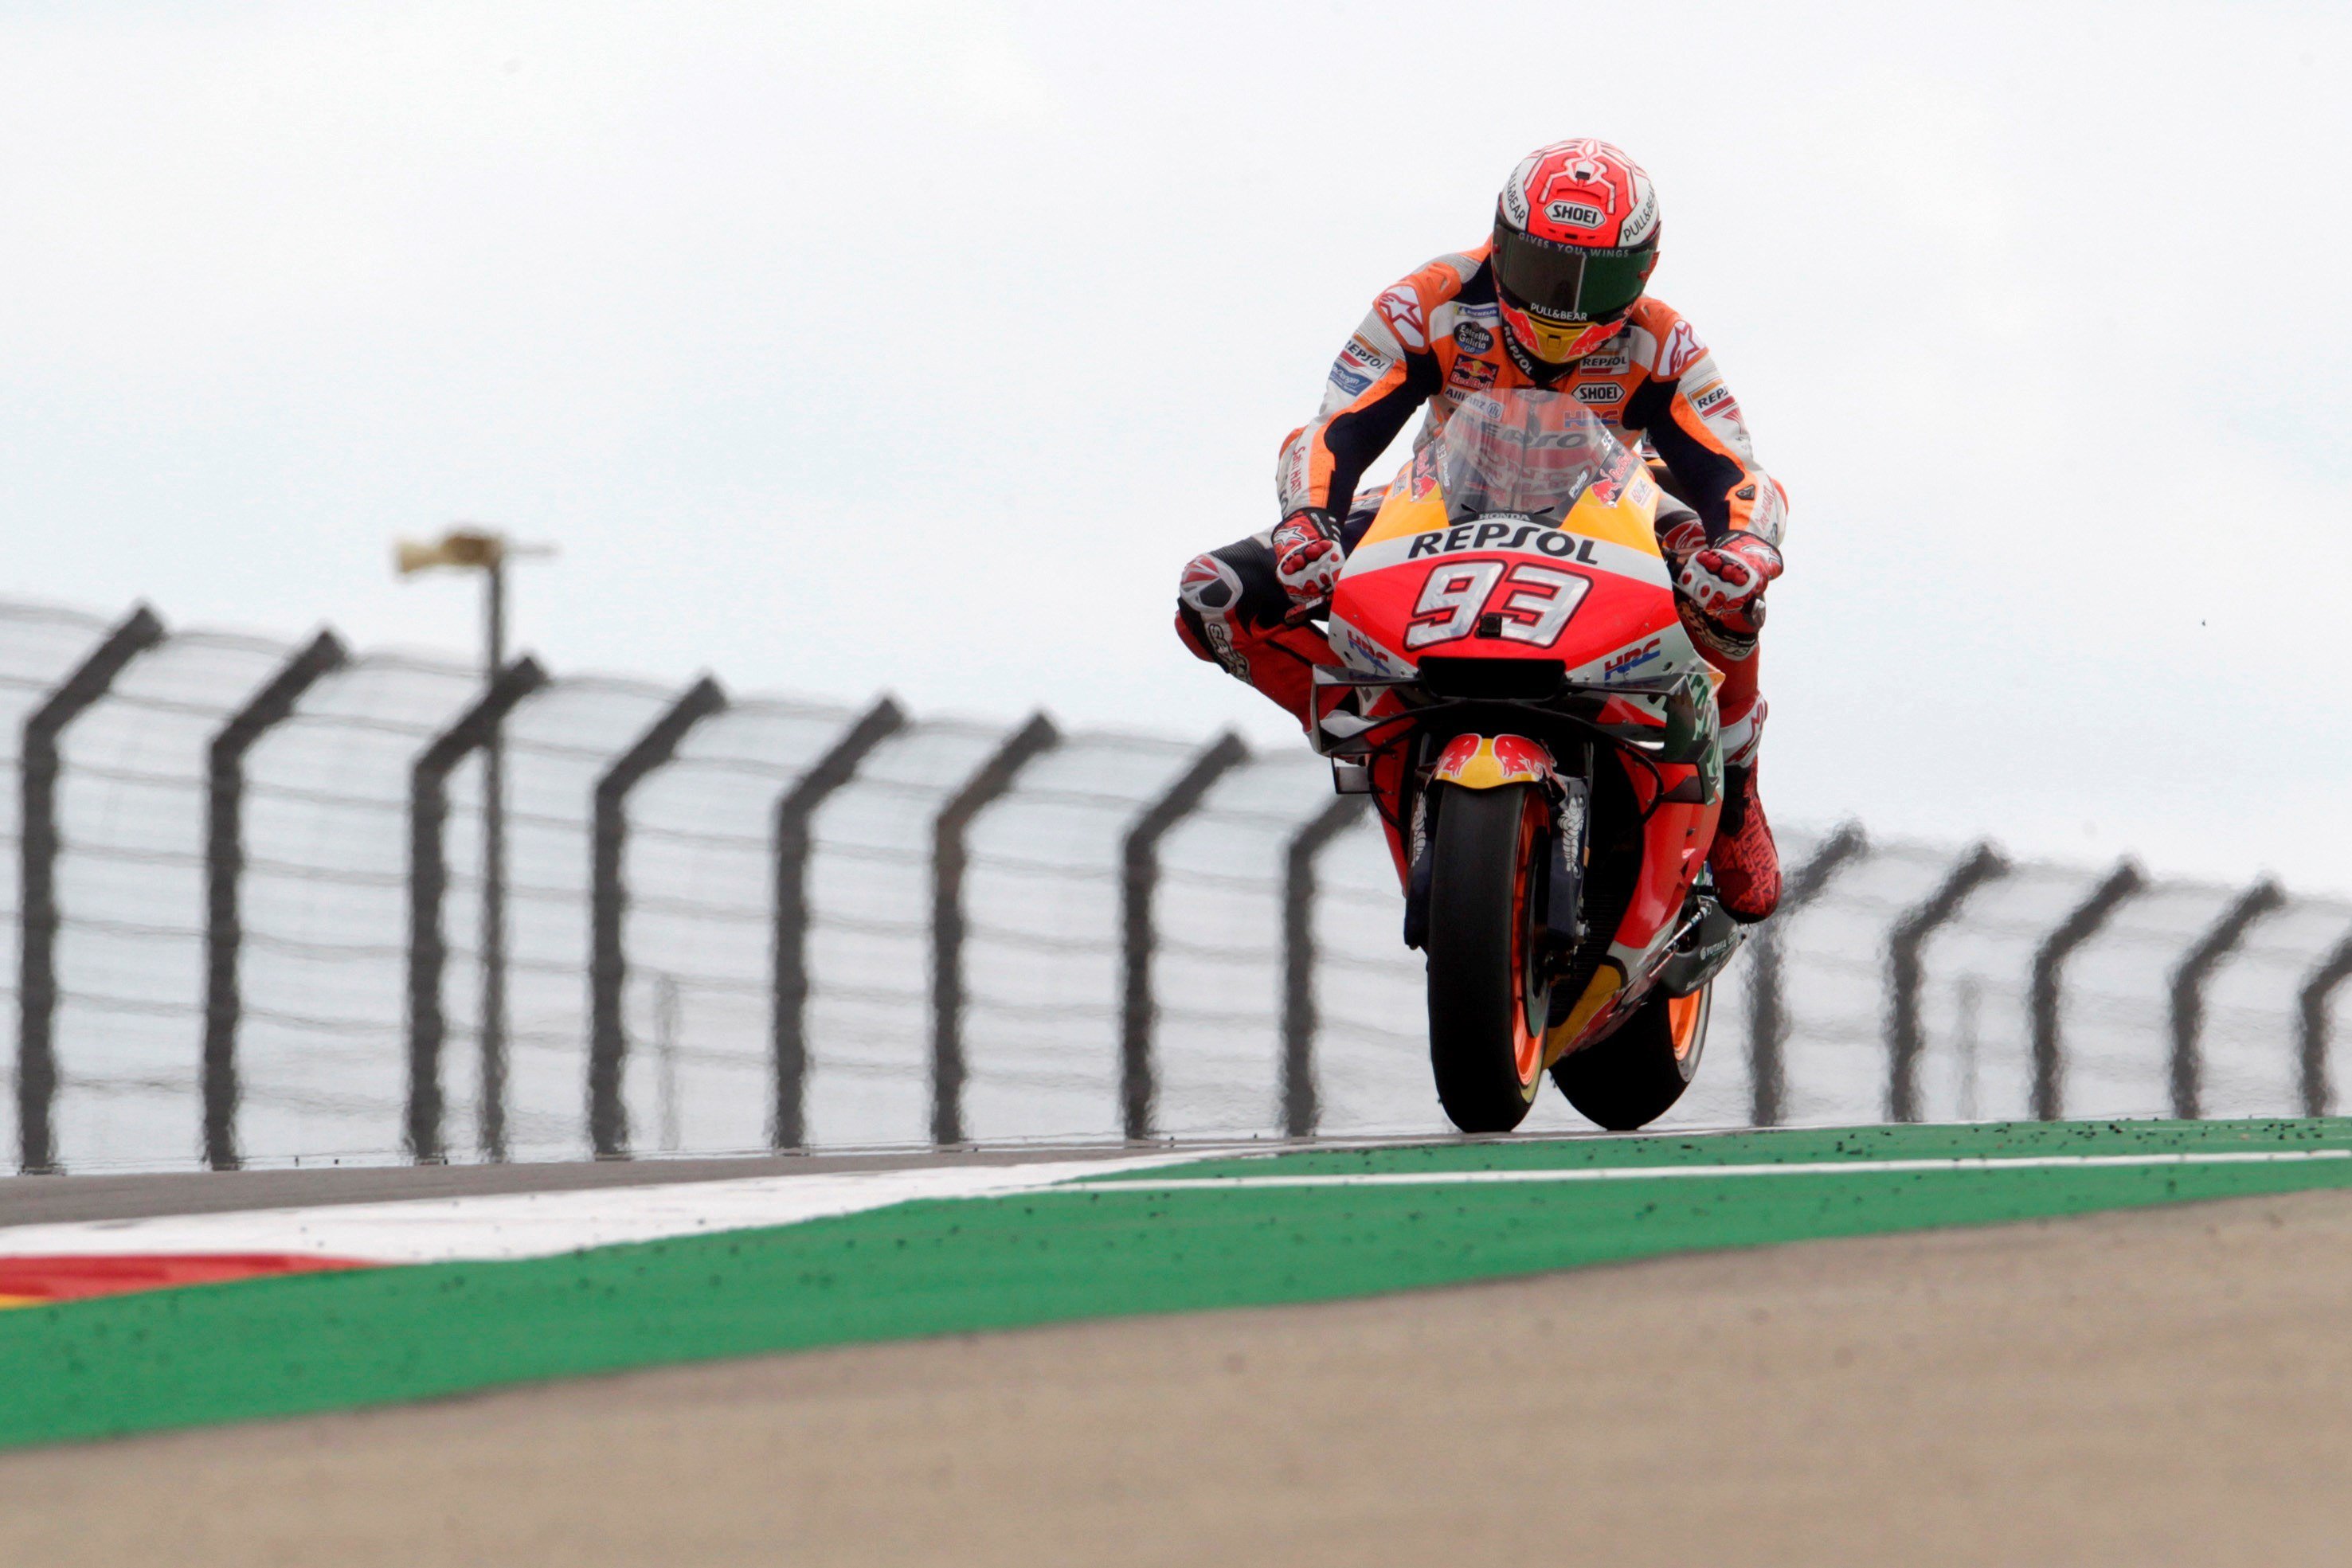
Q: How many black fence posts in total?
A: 13